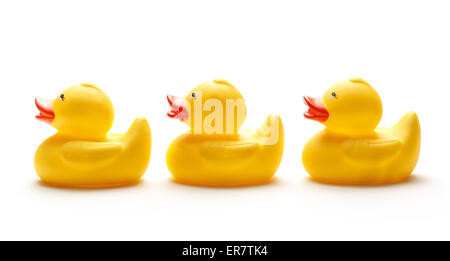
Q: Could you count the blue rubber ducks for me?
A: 0